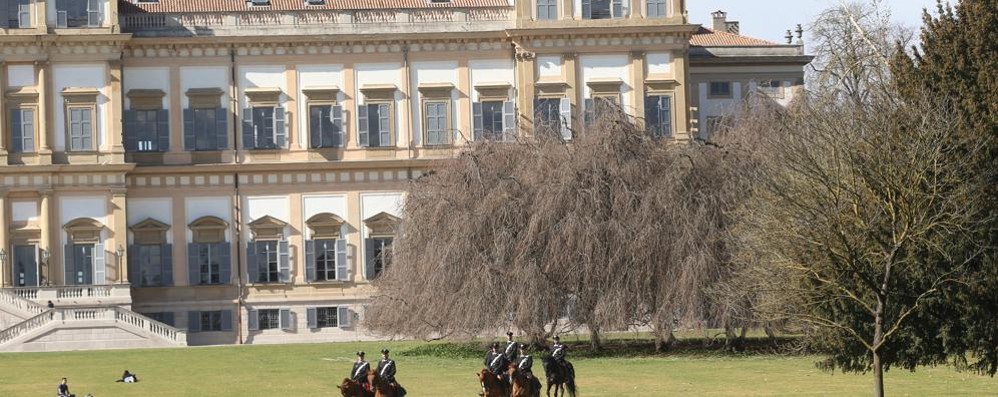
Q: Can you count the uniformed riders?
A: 6